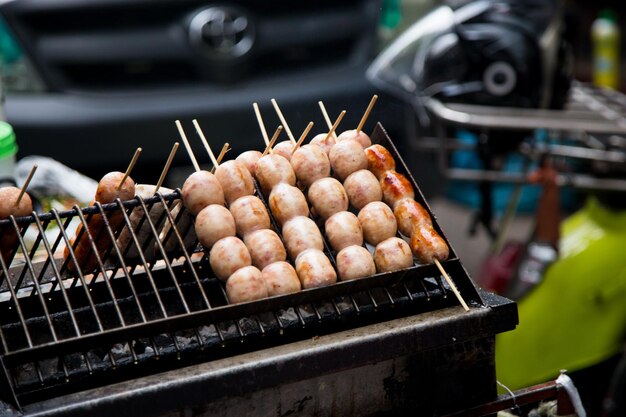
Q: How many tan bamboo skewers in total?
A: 14